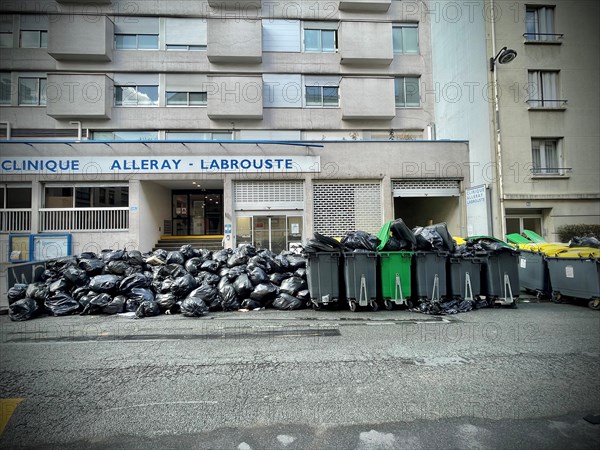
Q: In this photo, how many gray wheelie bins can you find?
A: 7